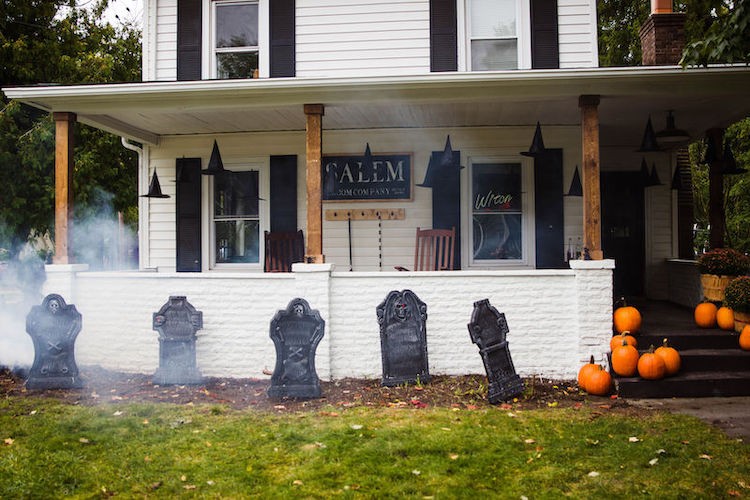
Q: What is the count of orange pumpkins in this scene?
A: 10